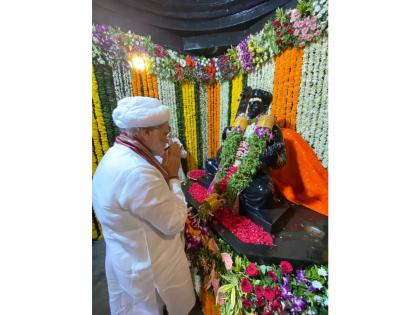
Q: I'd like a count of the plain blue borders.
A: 0